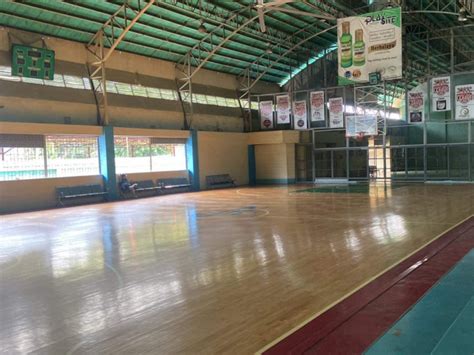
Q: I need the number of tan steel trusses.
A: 3